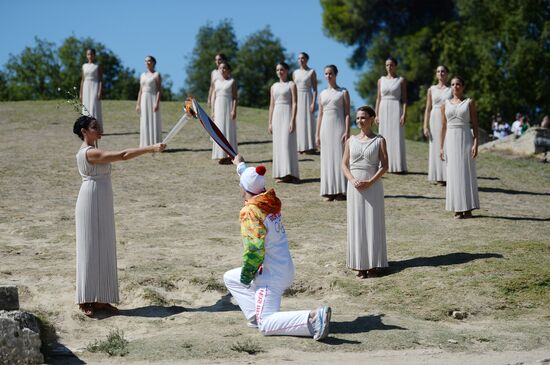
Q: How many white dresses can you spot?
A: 12